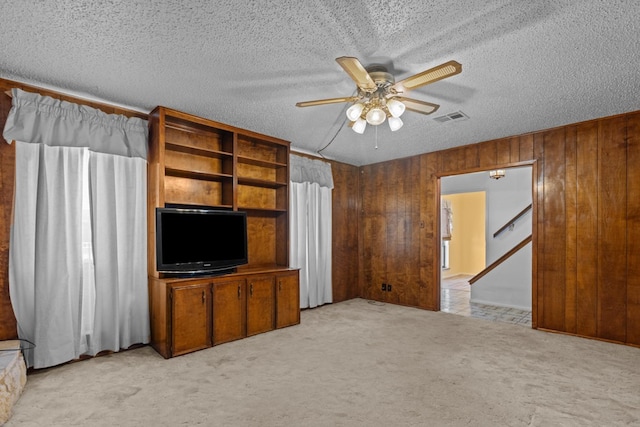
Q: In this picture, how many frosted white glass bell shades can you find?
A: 5